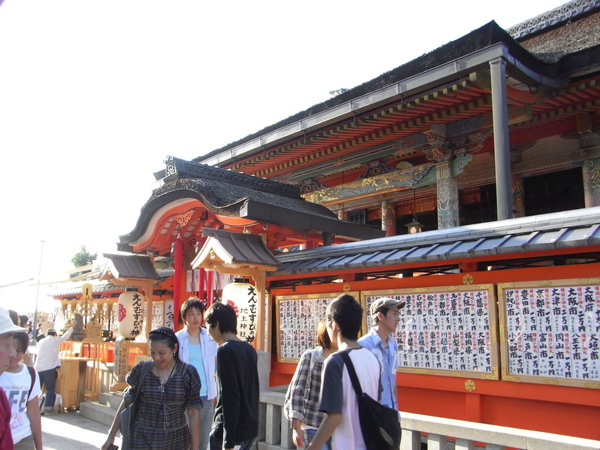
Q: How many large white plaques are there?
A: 3